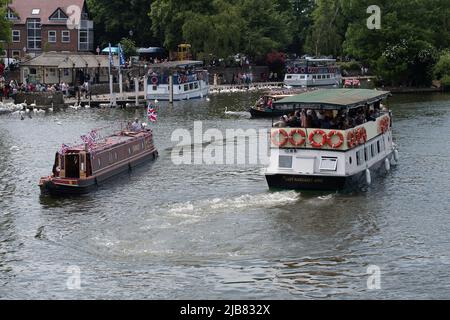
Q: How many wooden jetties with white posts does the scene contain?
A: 1